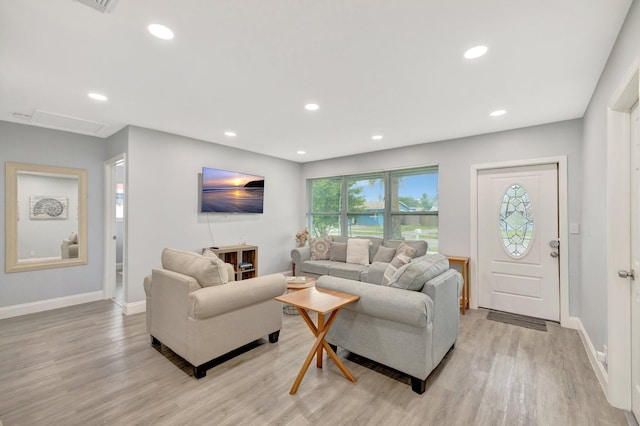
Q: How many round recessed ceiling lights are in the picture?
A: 8